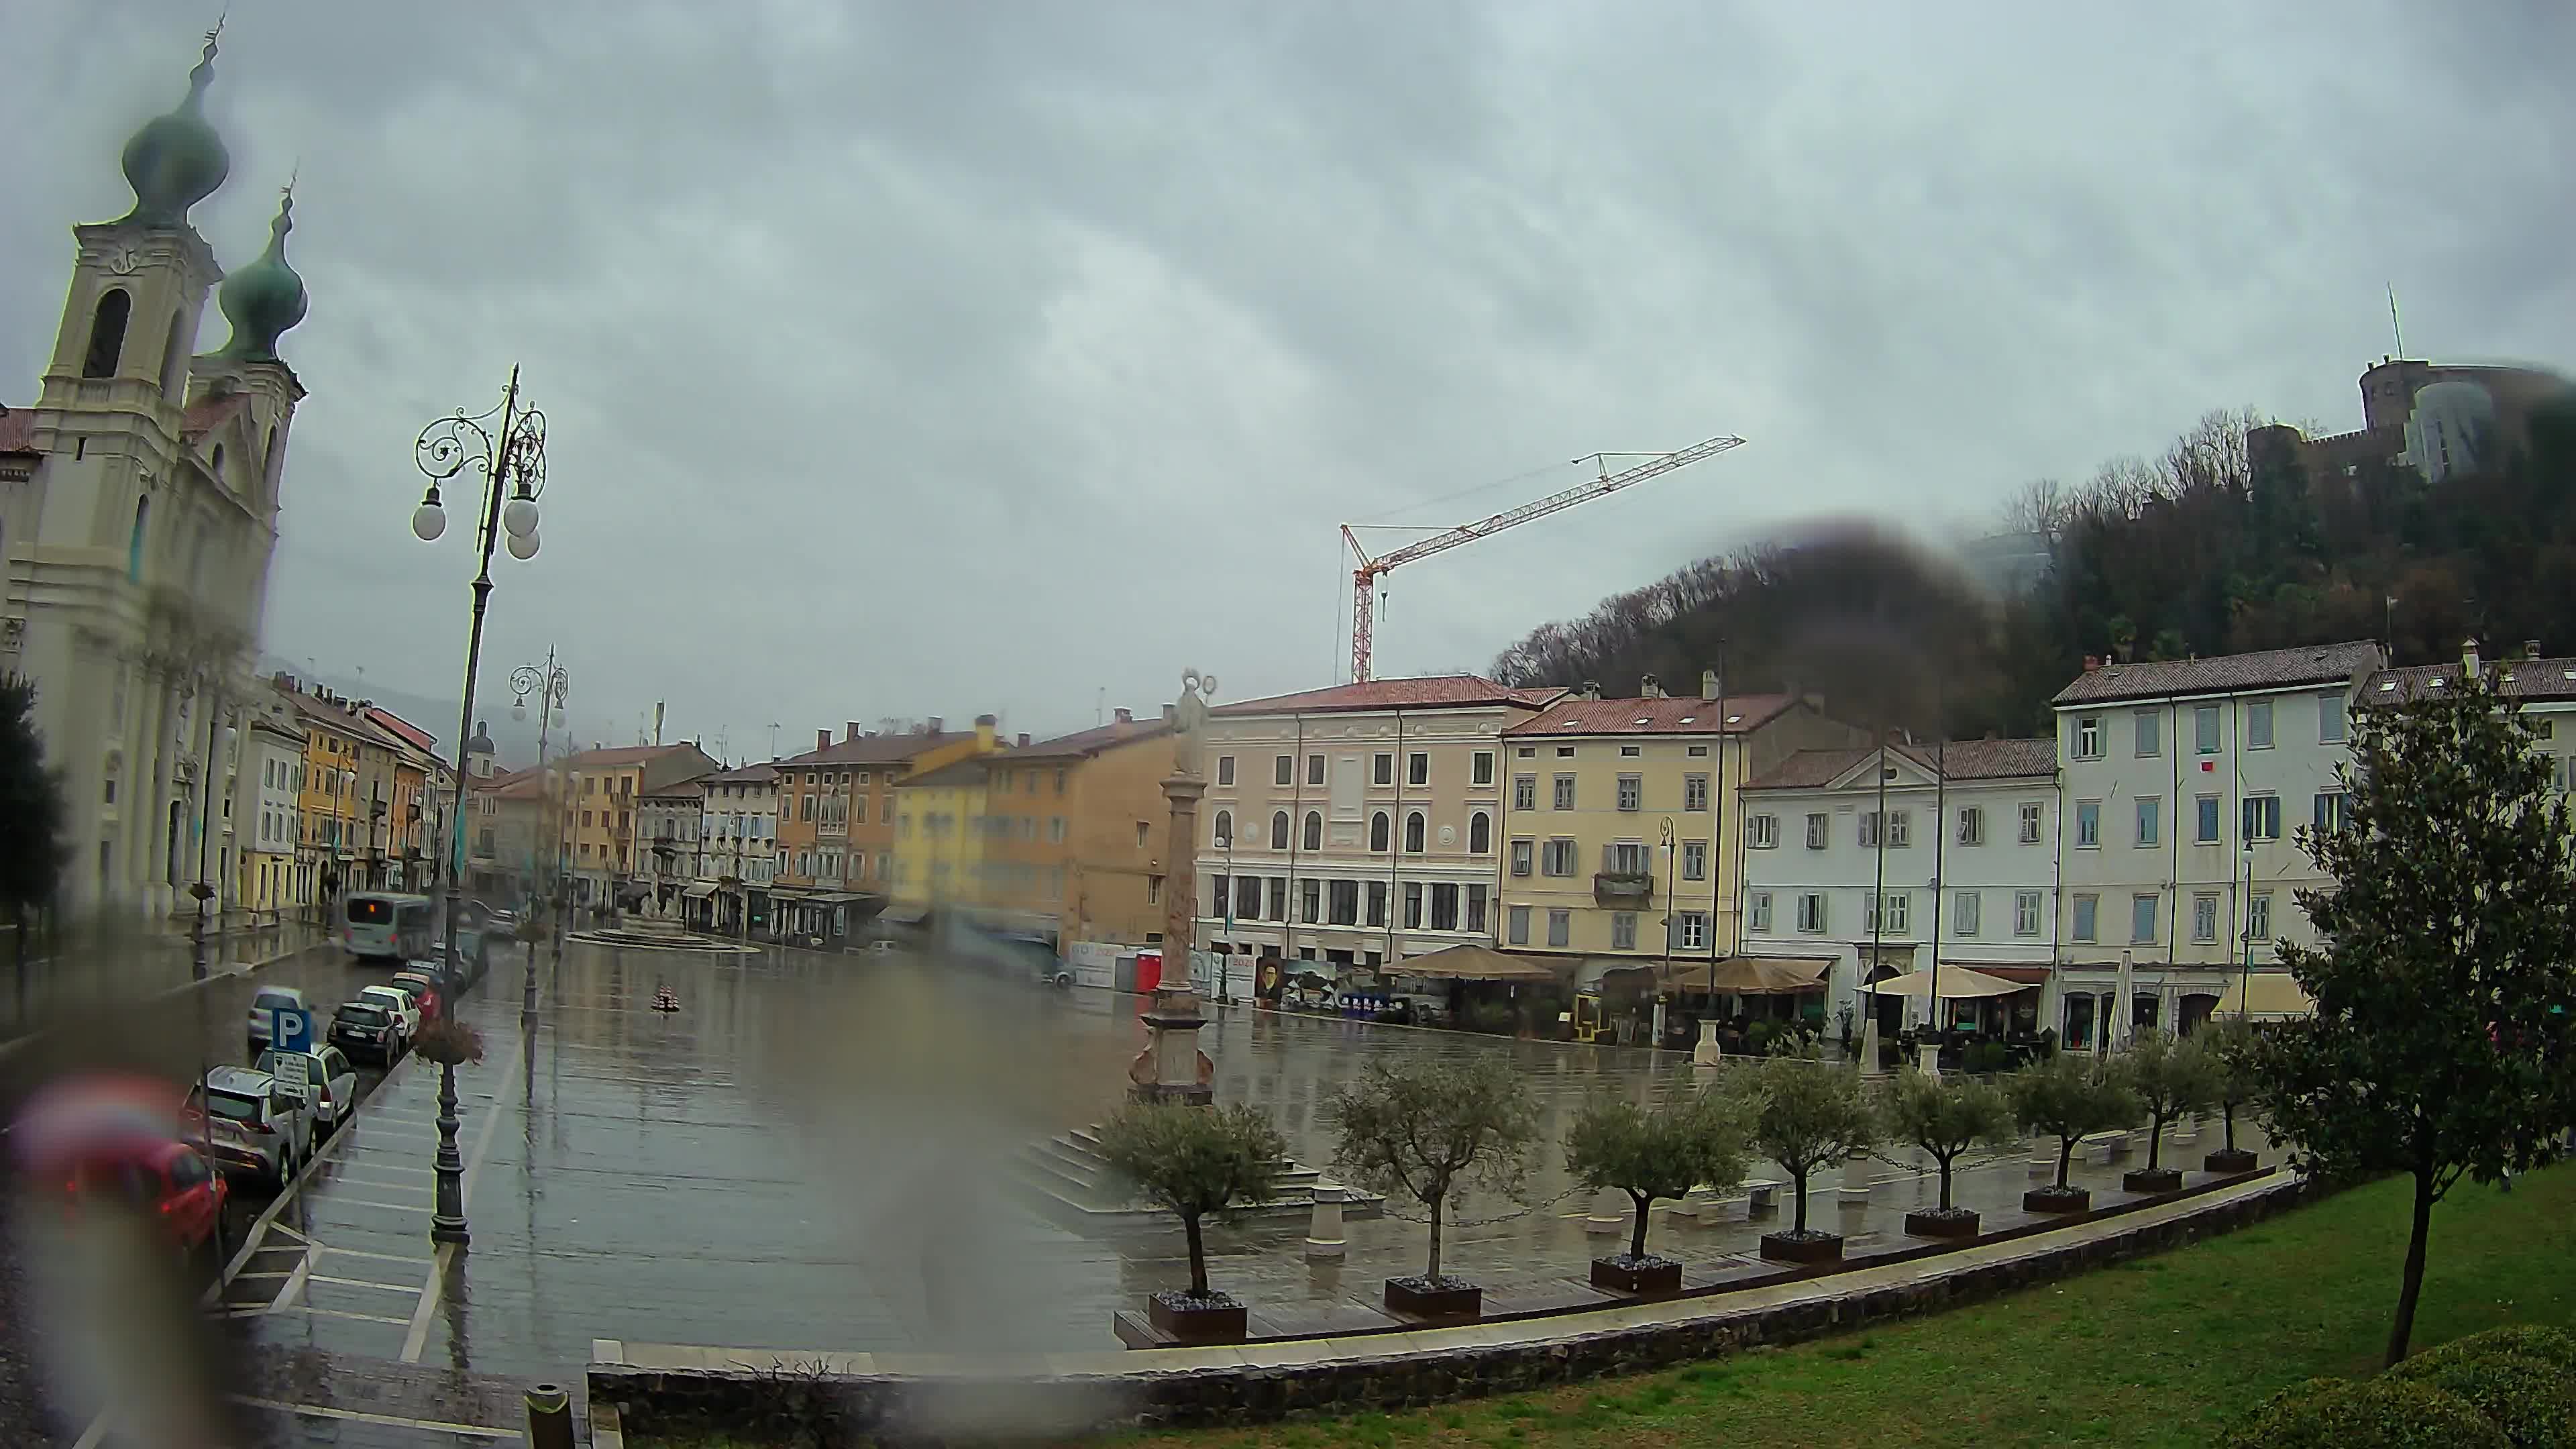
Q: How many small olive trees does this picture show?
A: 8